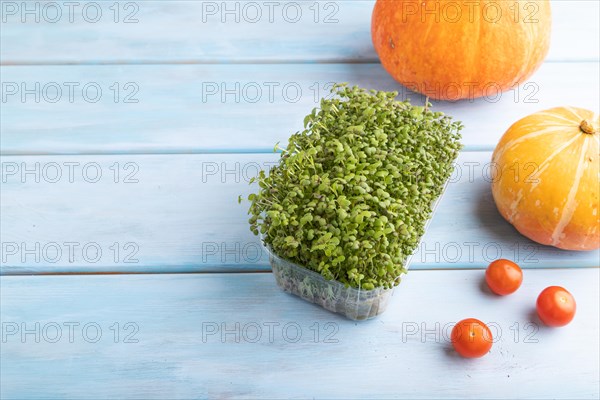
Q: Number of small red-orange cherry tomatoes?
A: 3